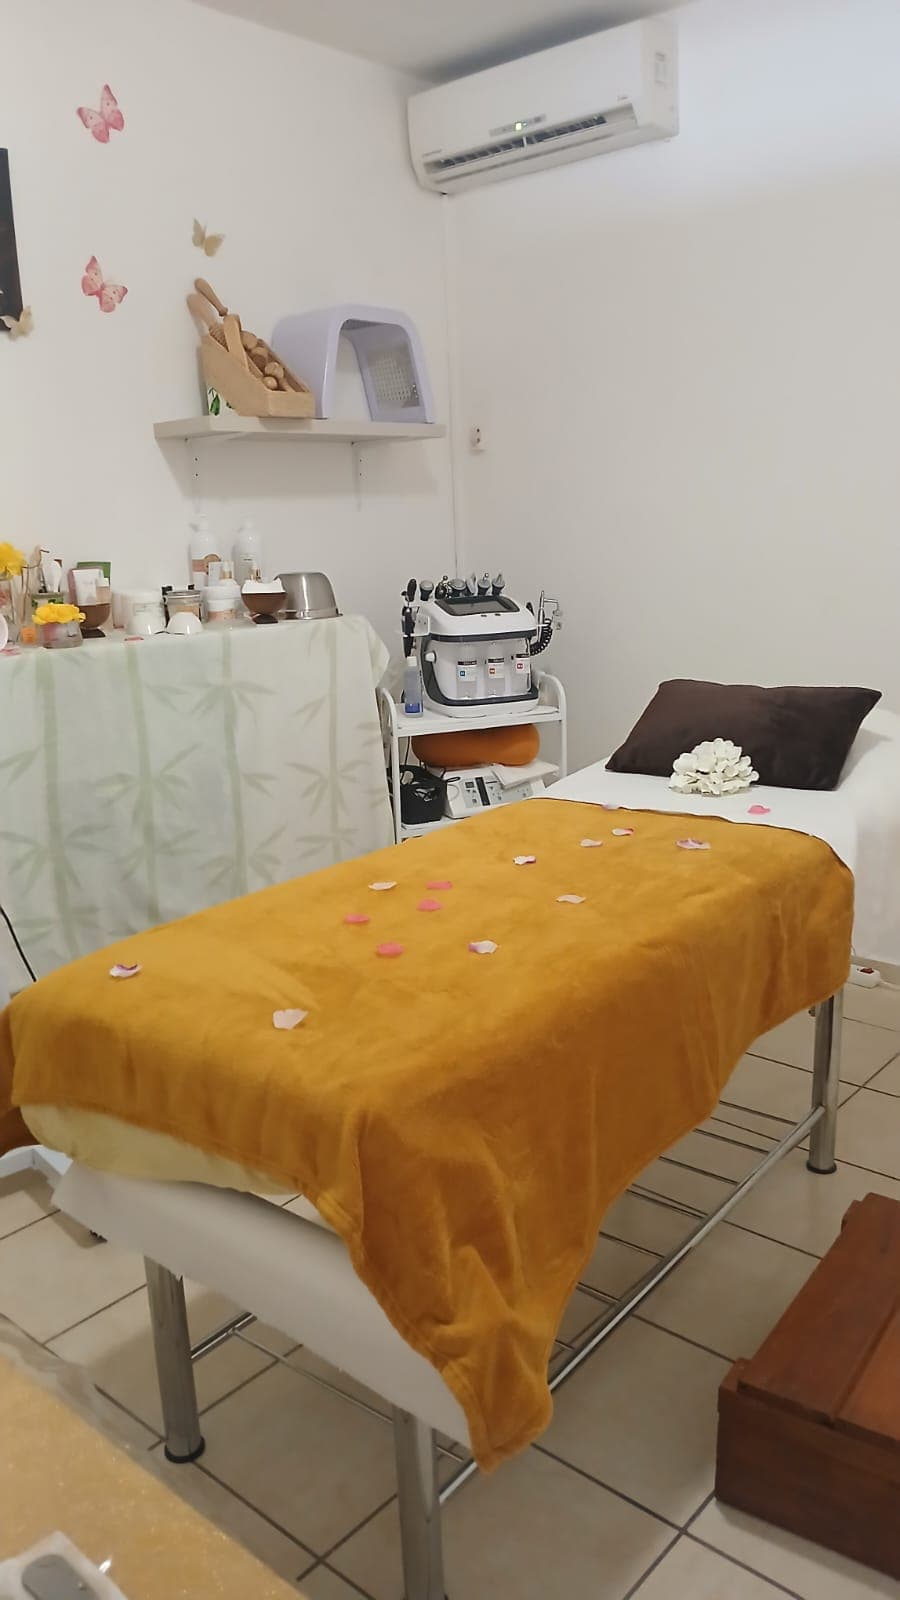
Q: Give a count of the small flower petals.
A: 15